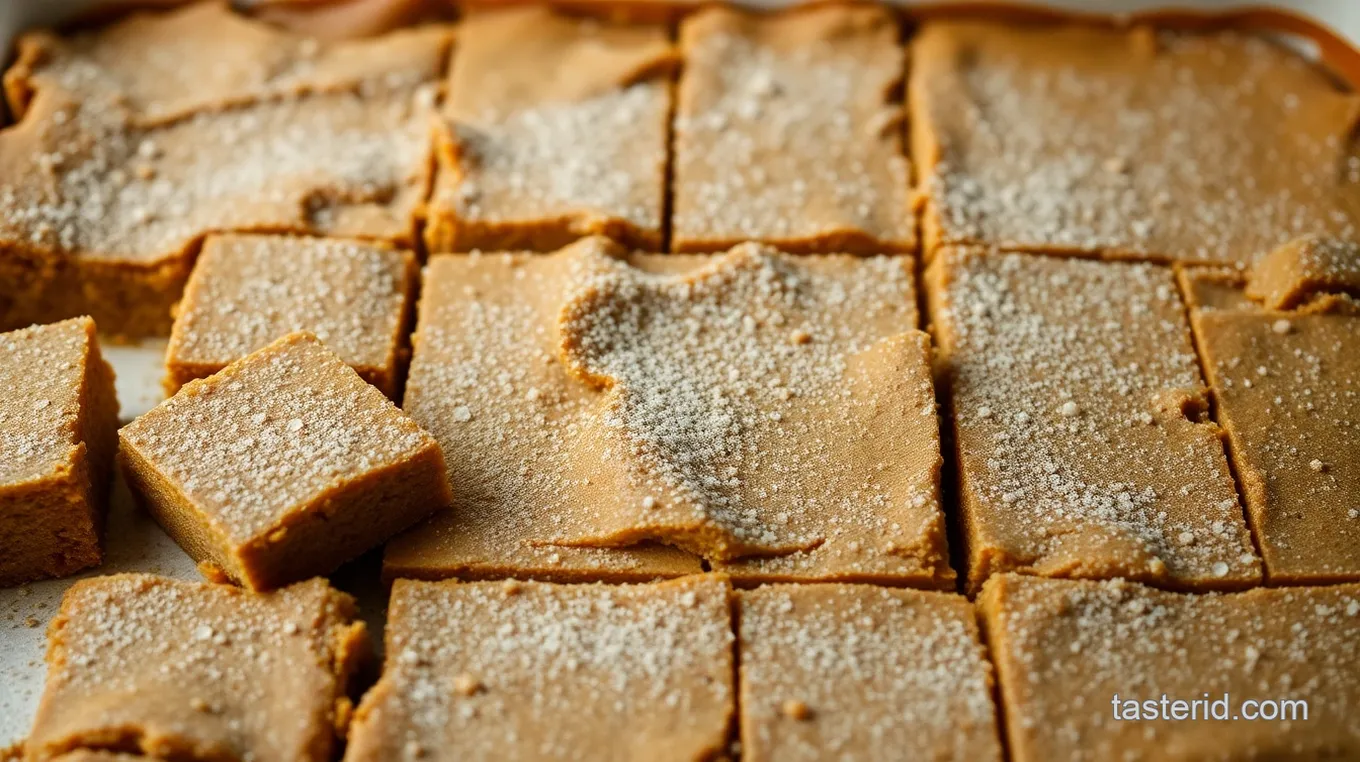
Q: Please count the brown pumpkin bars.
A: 14